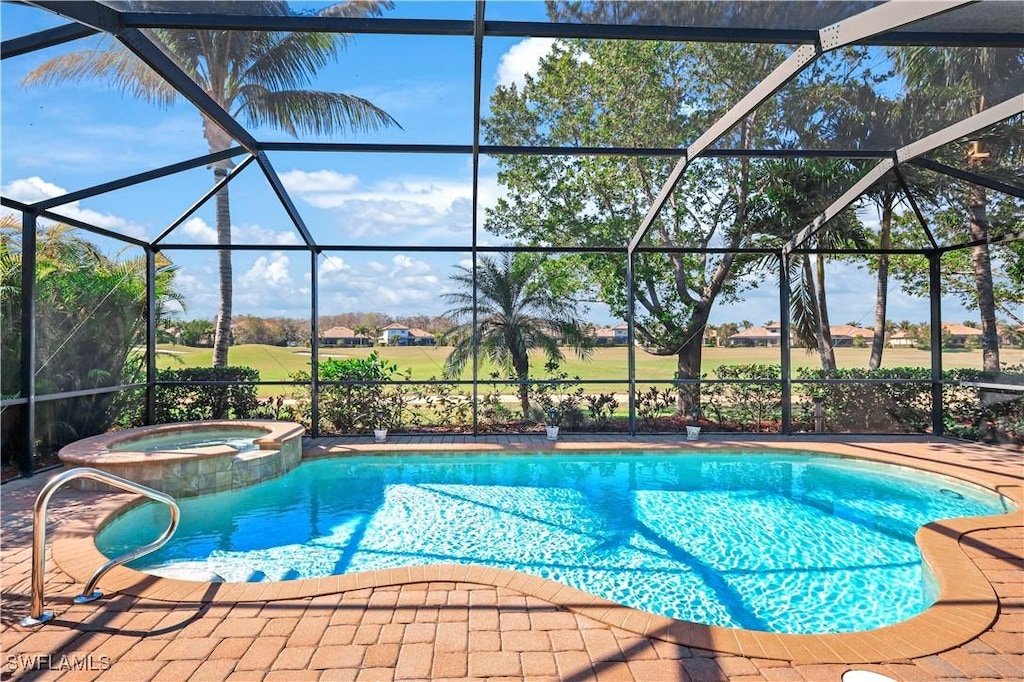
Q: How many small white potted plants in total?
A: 3